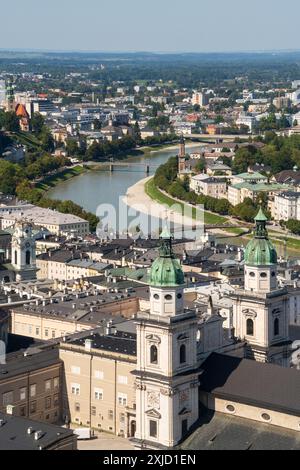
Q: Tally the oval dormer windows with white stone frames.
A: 2